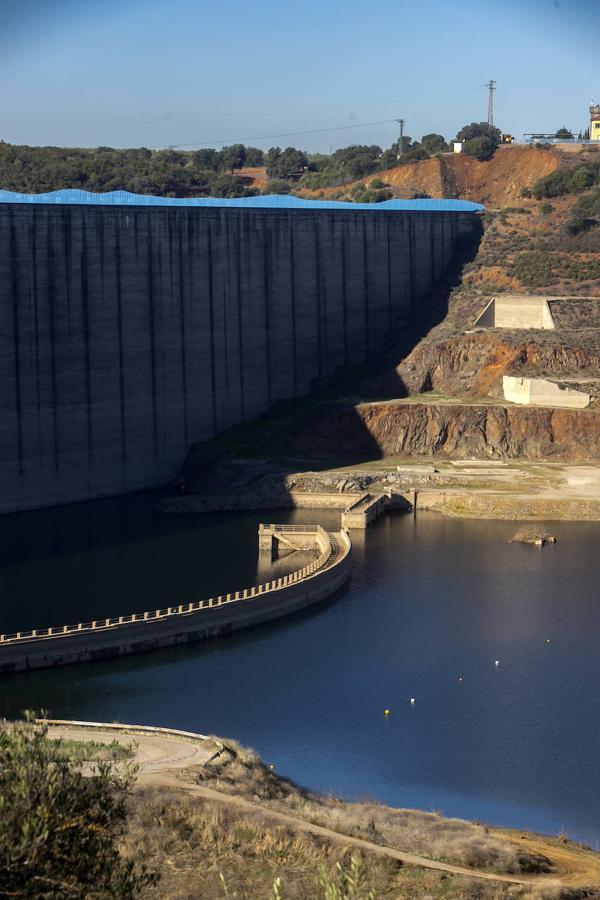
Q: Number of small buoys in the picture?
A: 5